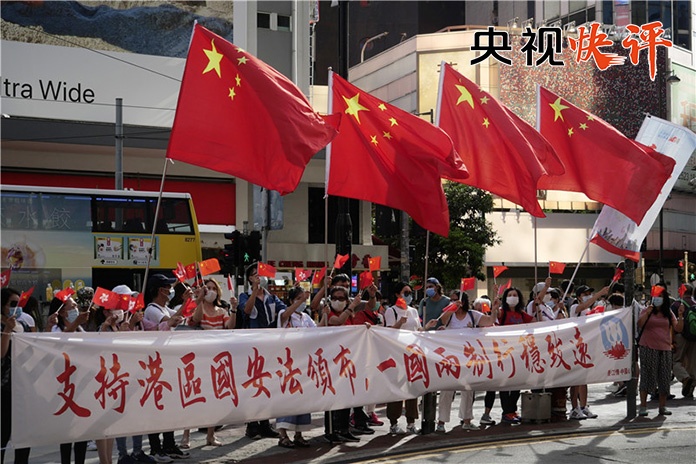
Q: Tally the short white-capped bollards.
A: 0